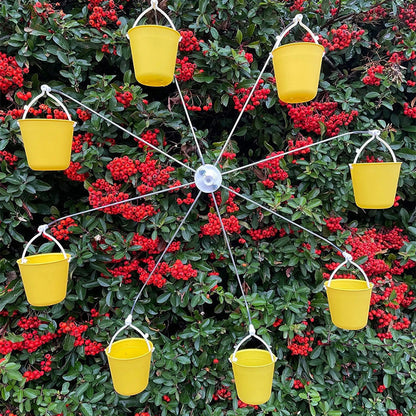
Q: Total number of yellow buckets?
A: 8